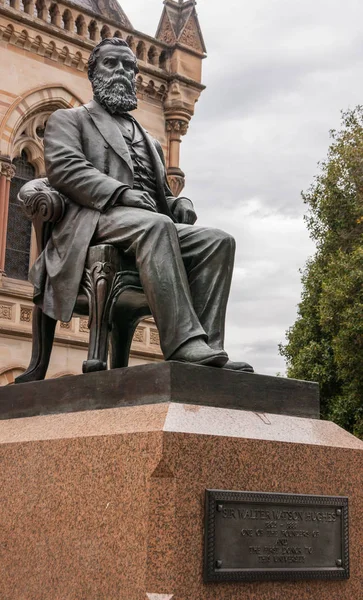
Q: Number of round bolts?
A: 4